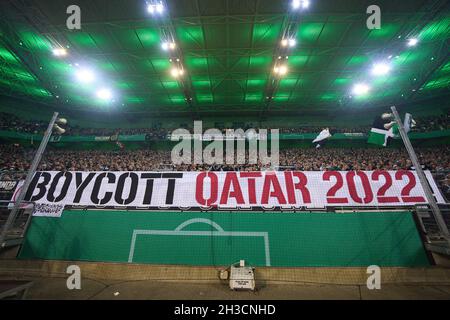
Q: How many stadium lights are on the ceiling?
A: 12